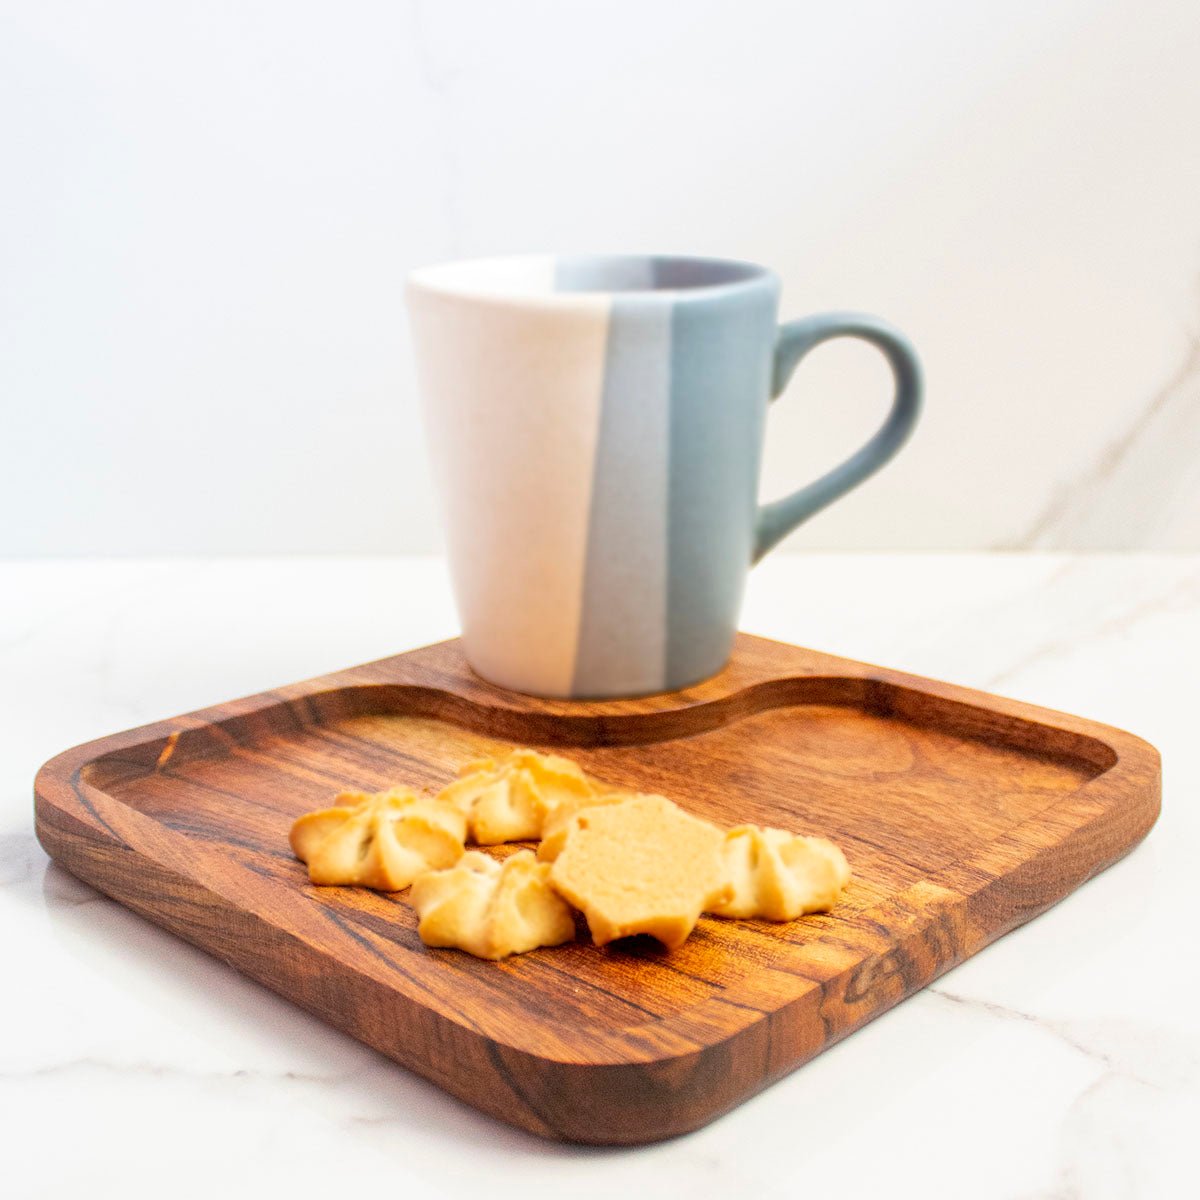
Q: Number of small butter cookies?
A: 6